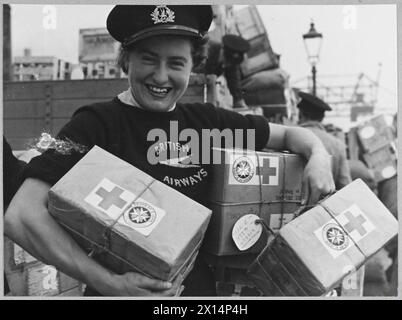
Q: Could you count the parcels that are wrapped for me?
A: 3